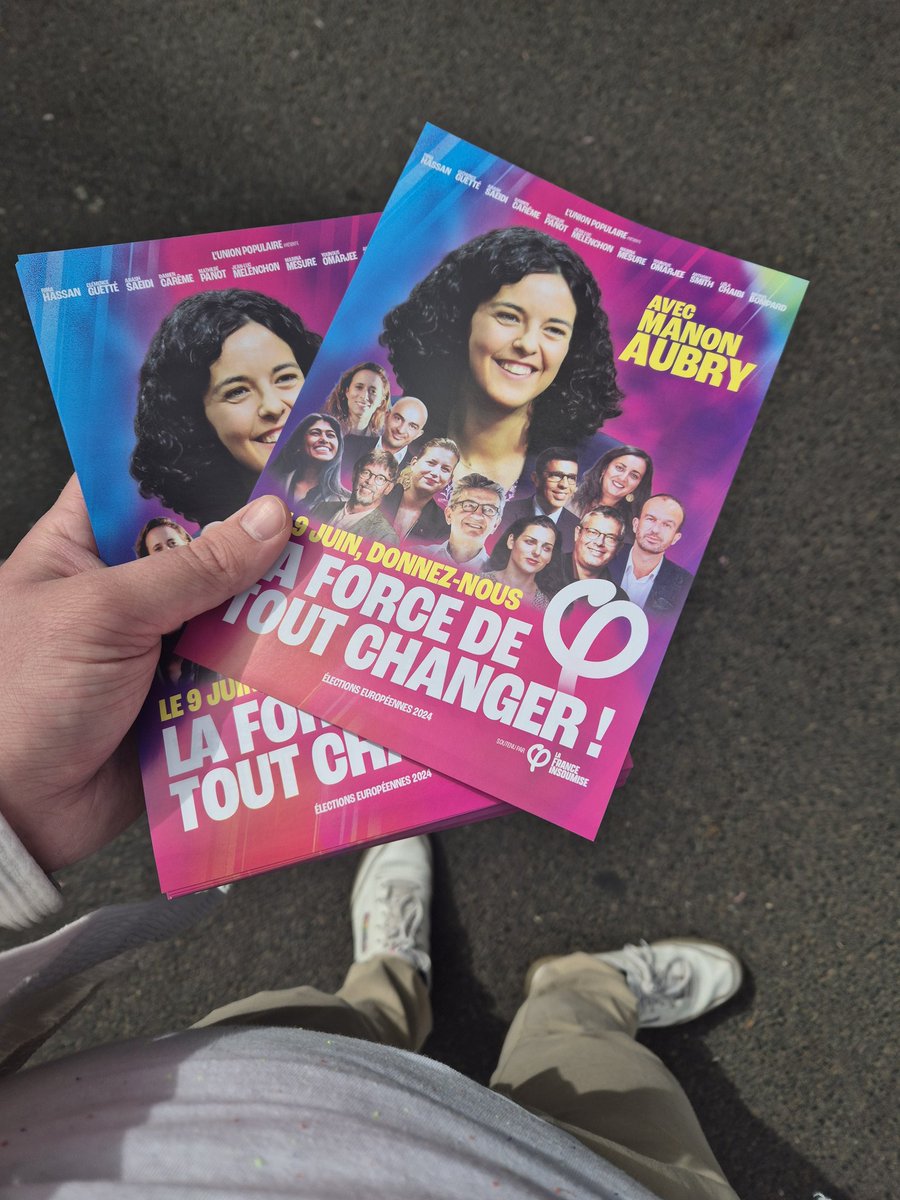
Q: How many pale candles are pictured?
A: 0